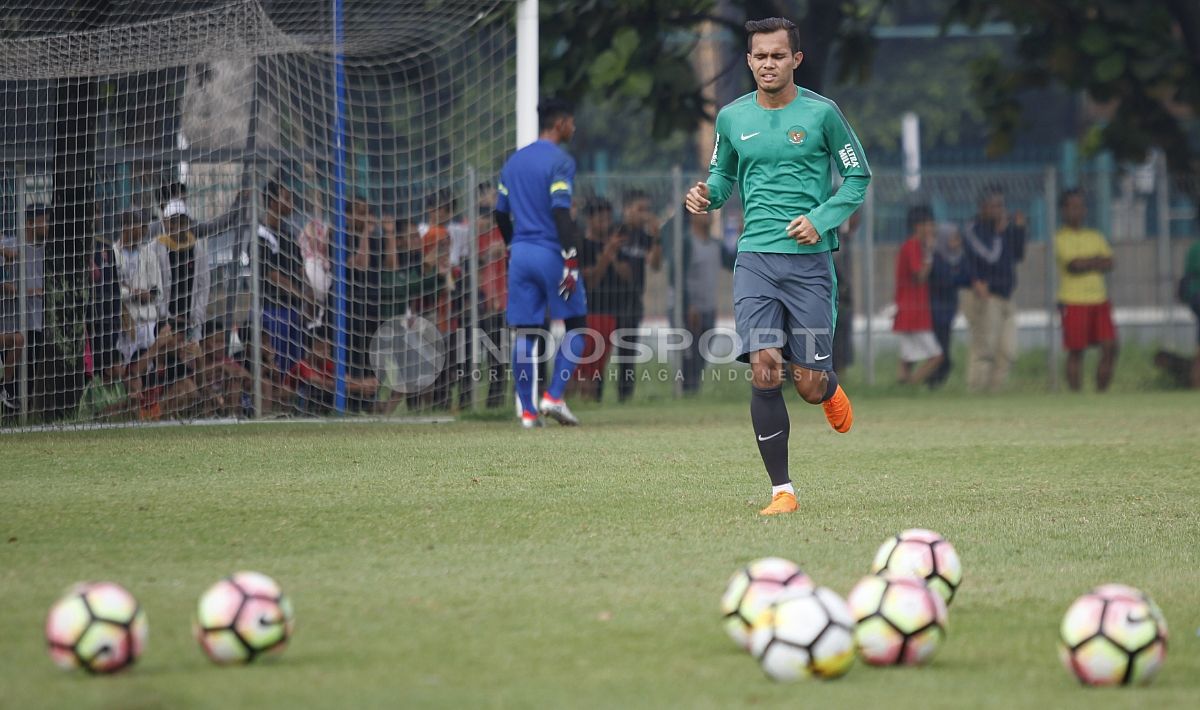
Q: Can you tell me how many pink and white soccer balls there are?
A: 6